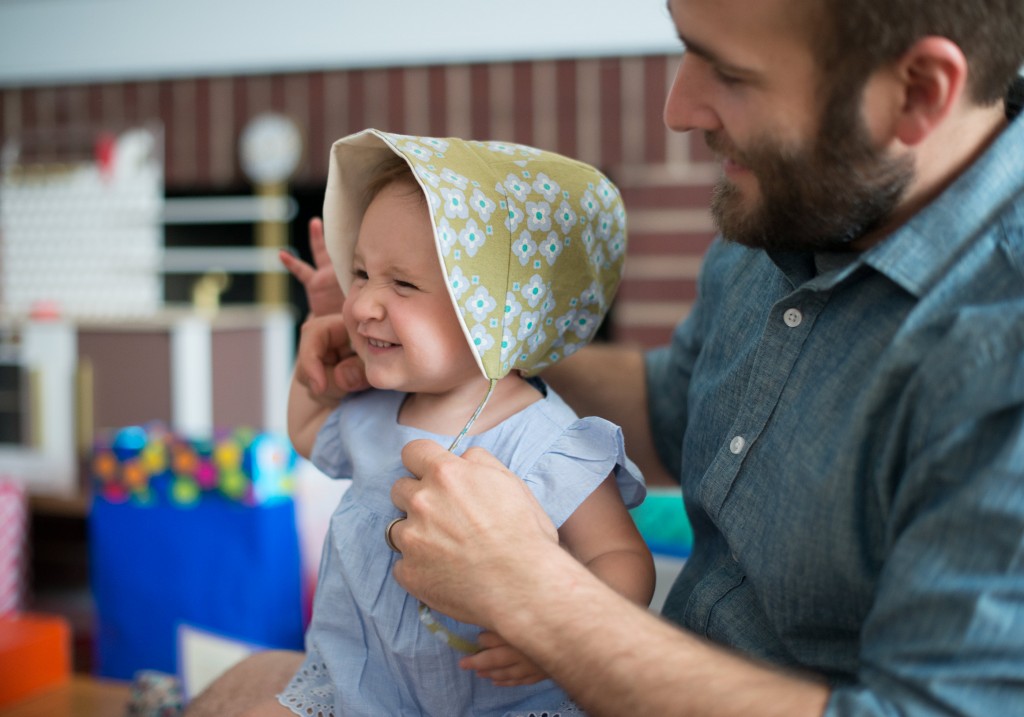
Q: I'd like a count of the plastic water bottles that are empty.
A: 0